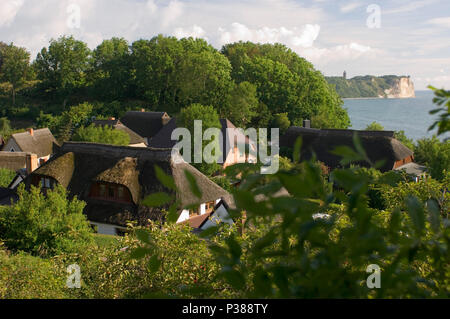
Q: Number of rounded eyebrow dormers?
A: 2